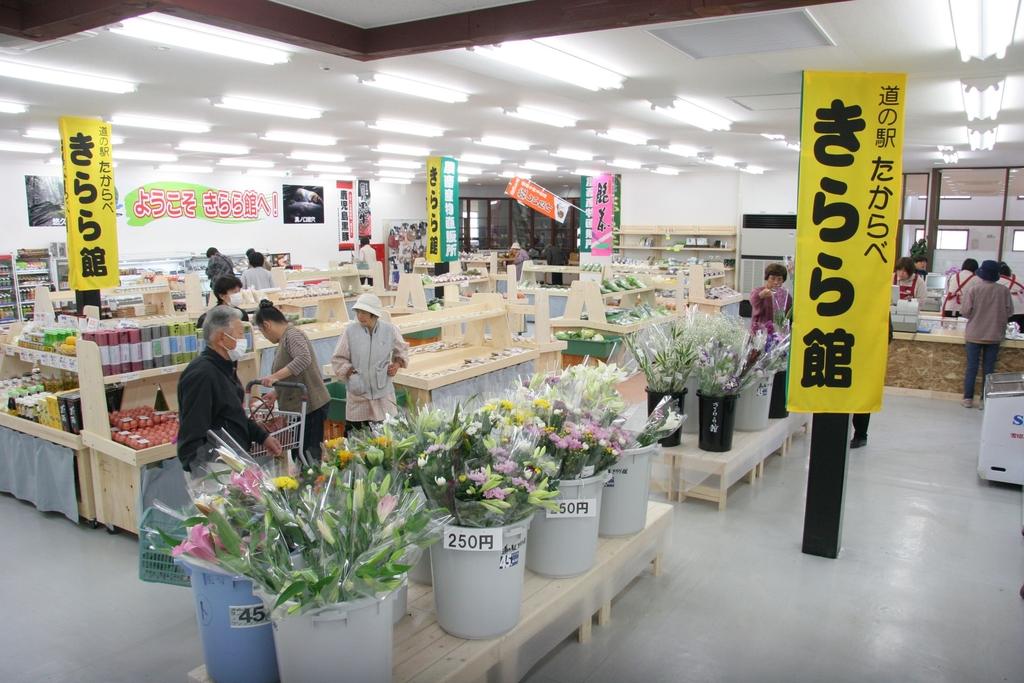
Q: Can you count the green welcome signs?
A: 1